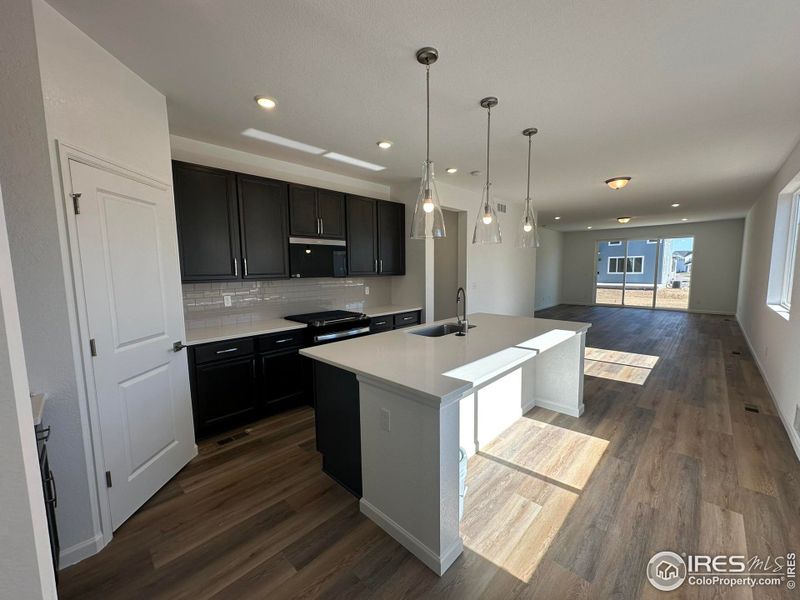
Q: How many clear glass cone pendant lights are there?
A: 3